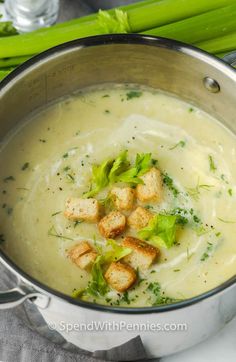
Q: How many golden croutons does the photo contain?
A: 8